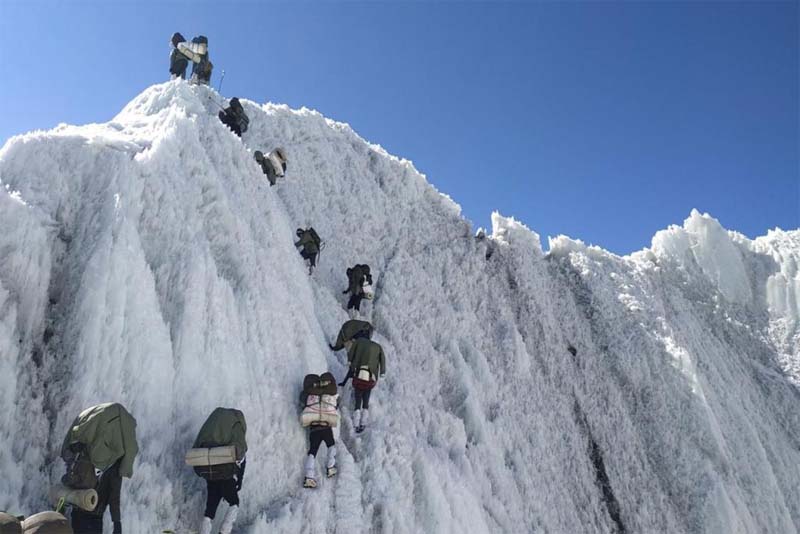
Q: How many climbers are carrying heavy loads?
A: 11